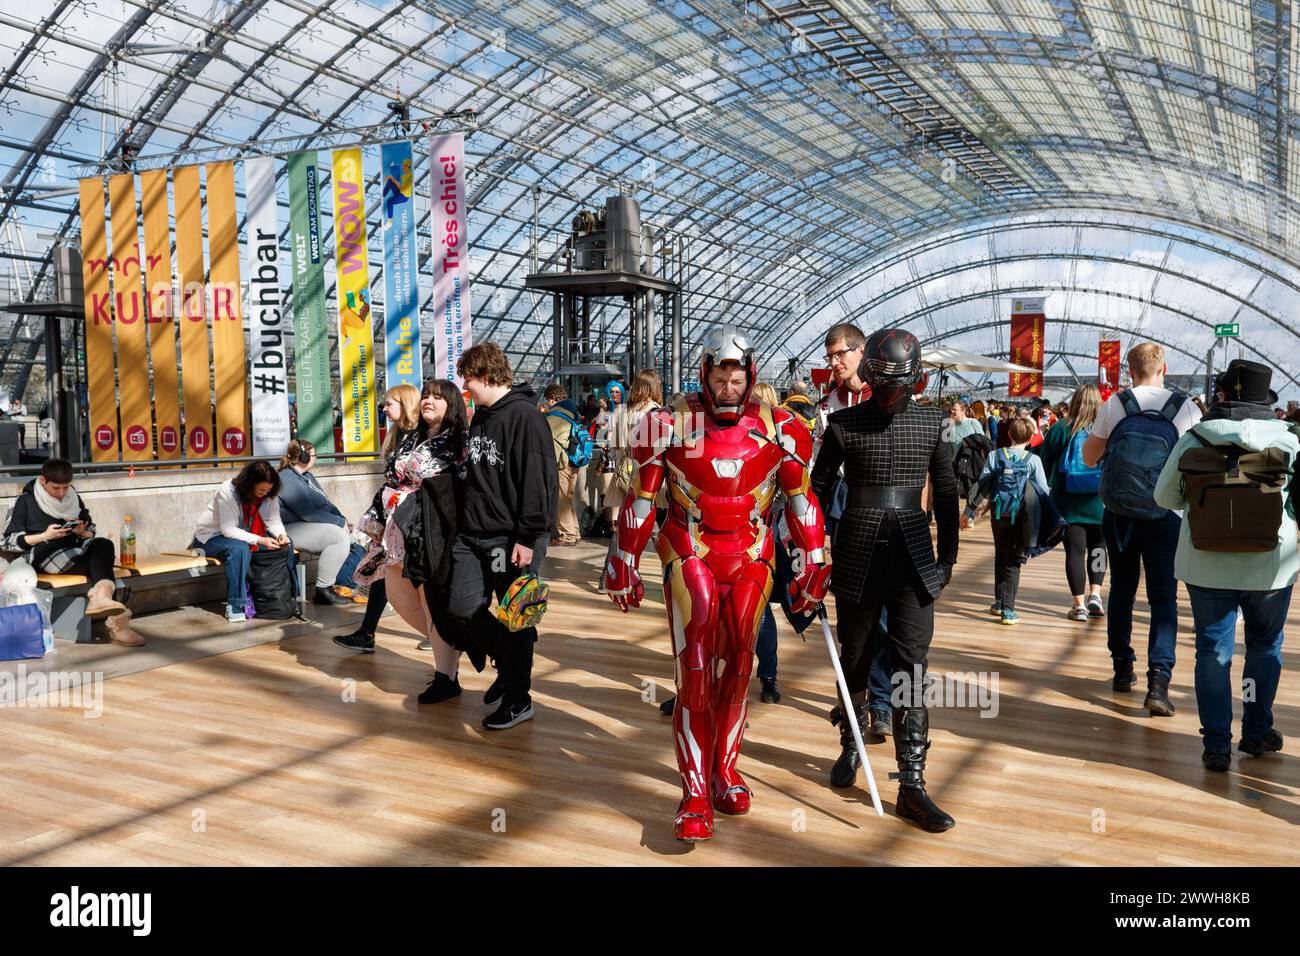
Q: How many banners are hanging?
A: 12